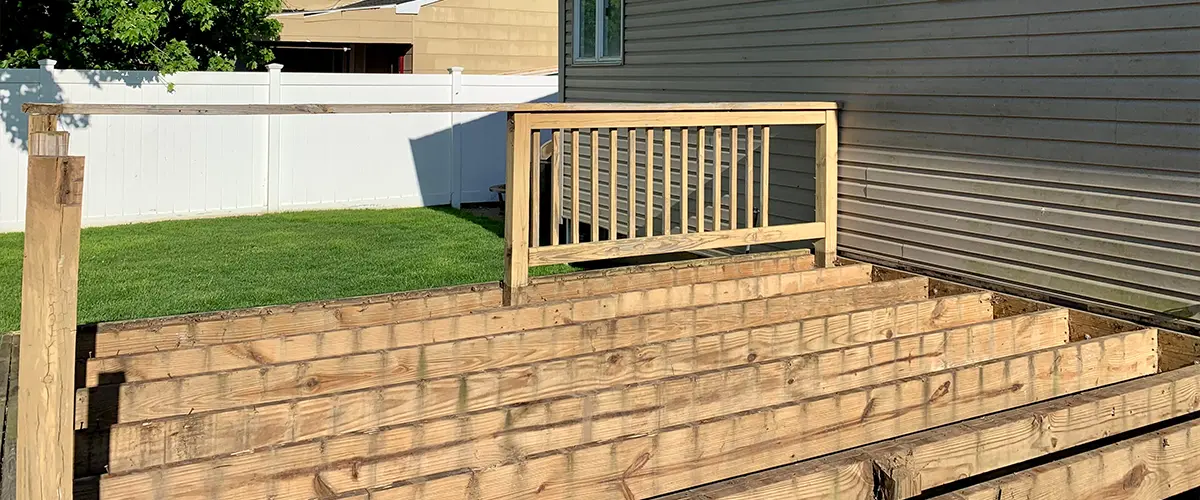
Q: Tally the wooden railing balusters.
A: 14